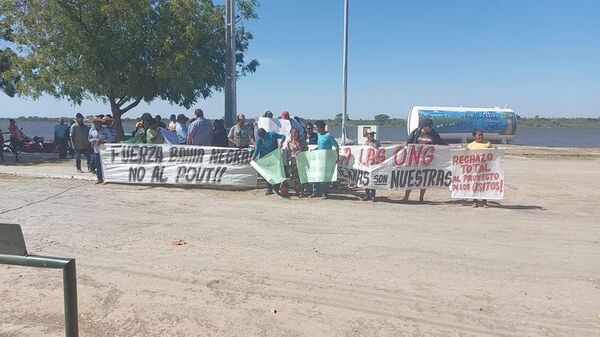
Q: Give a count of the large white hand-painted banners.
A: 3